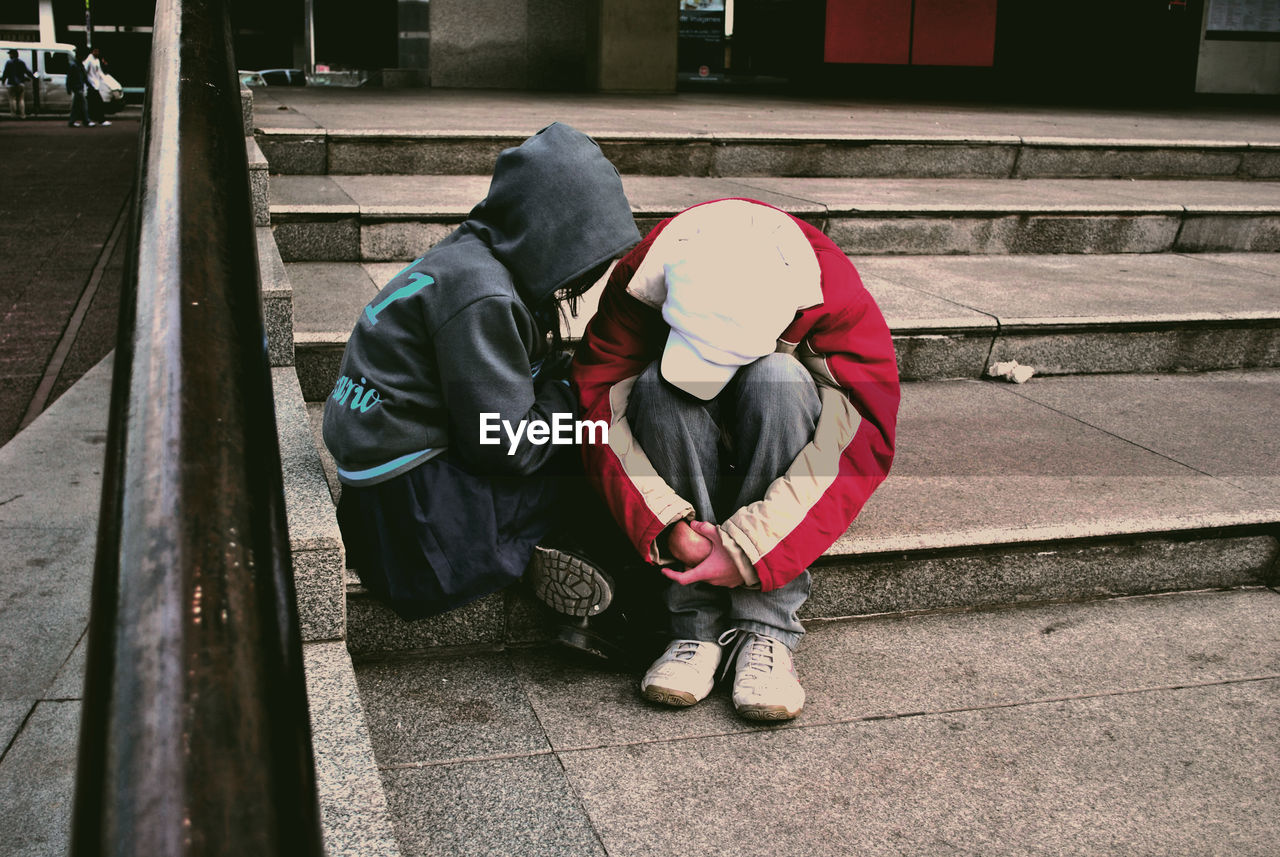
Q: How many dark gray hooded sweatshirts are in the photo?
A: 1